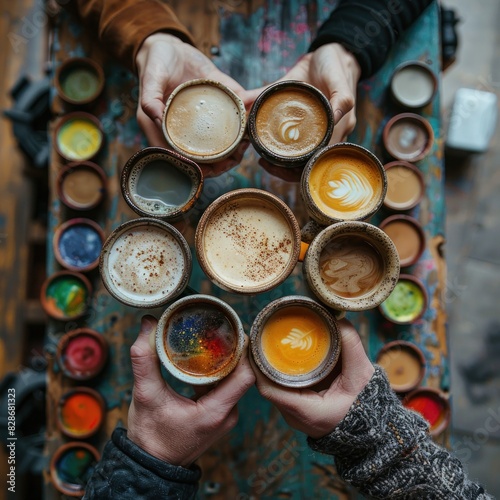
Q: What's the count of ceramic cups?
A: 9